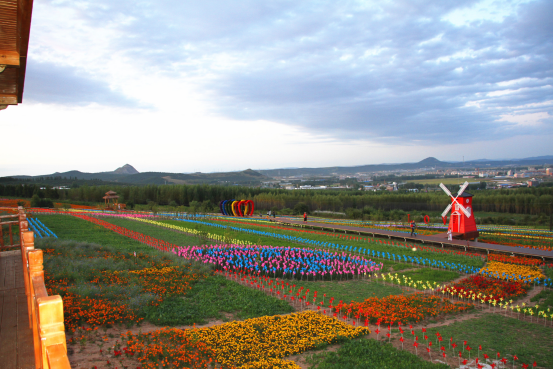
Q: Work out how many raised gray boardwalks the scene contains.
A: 1